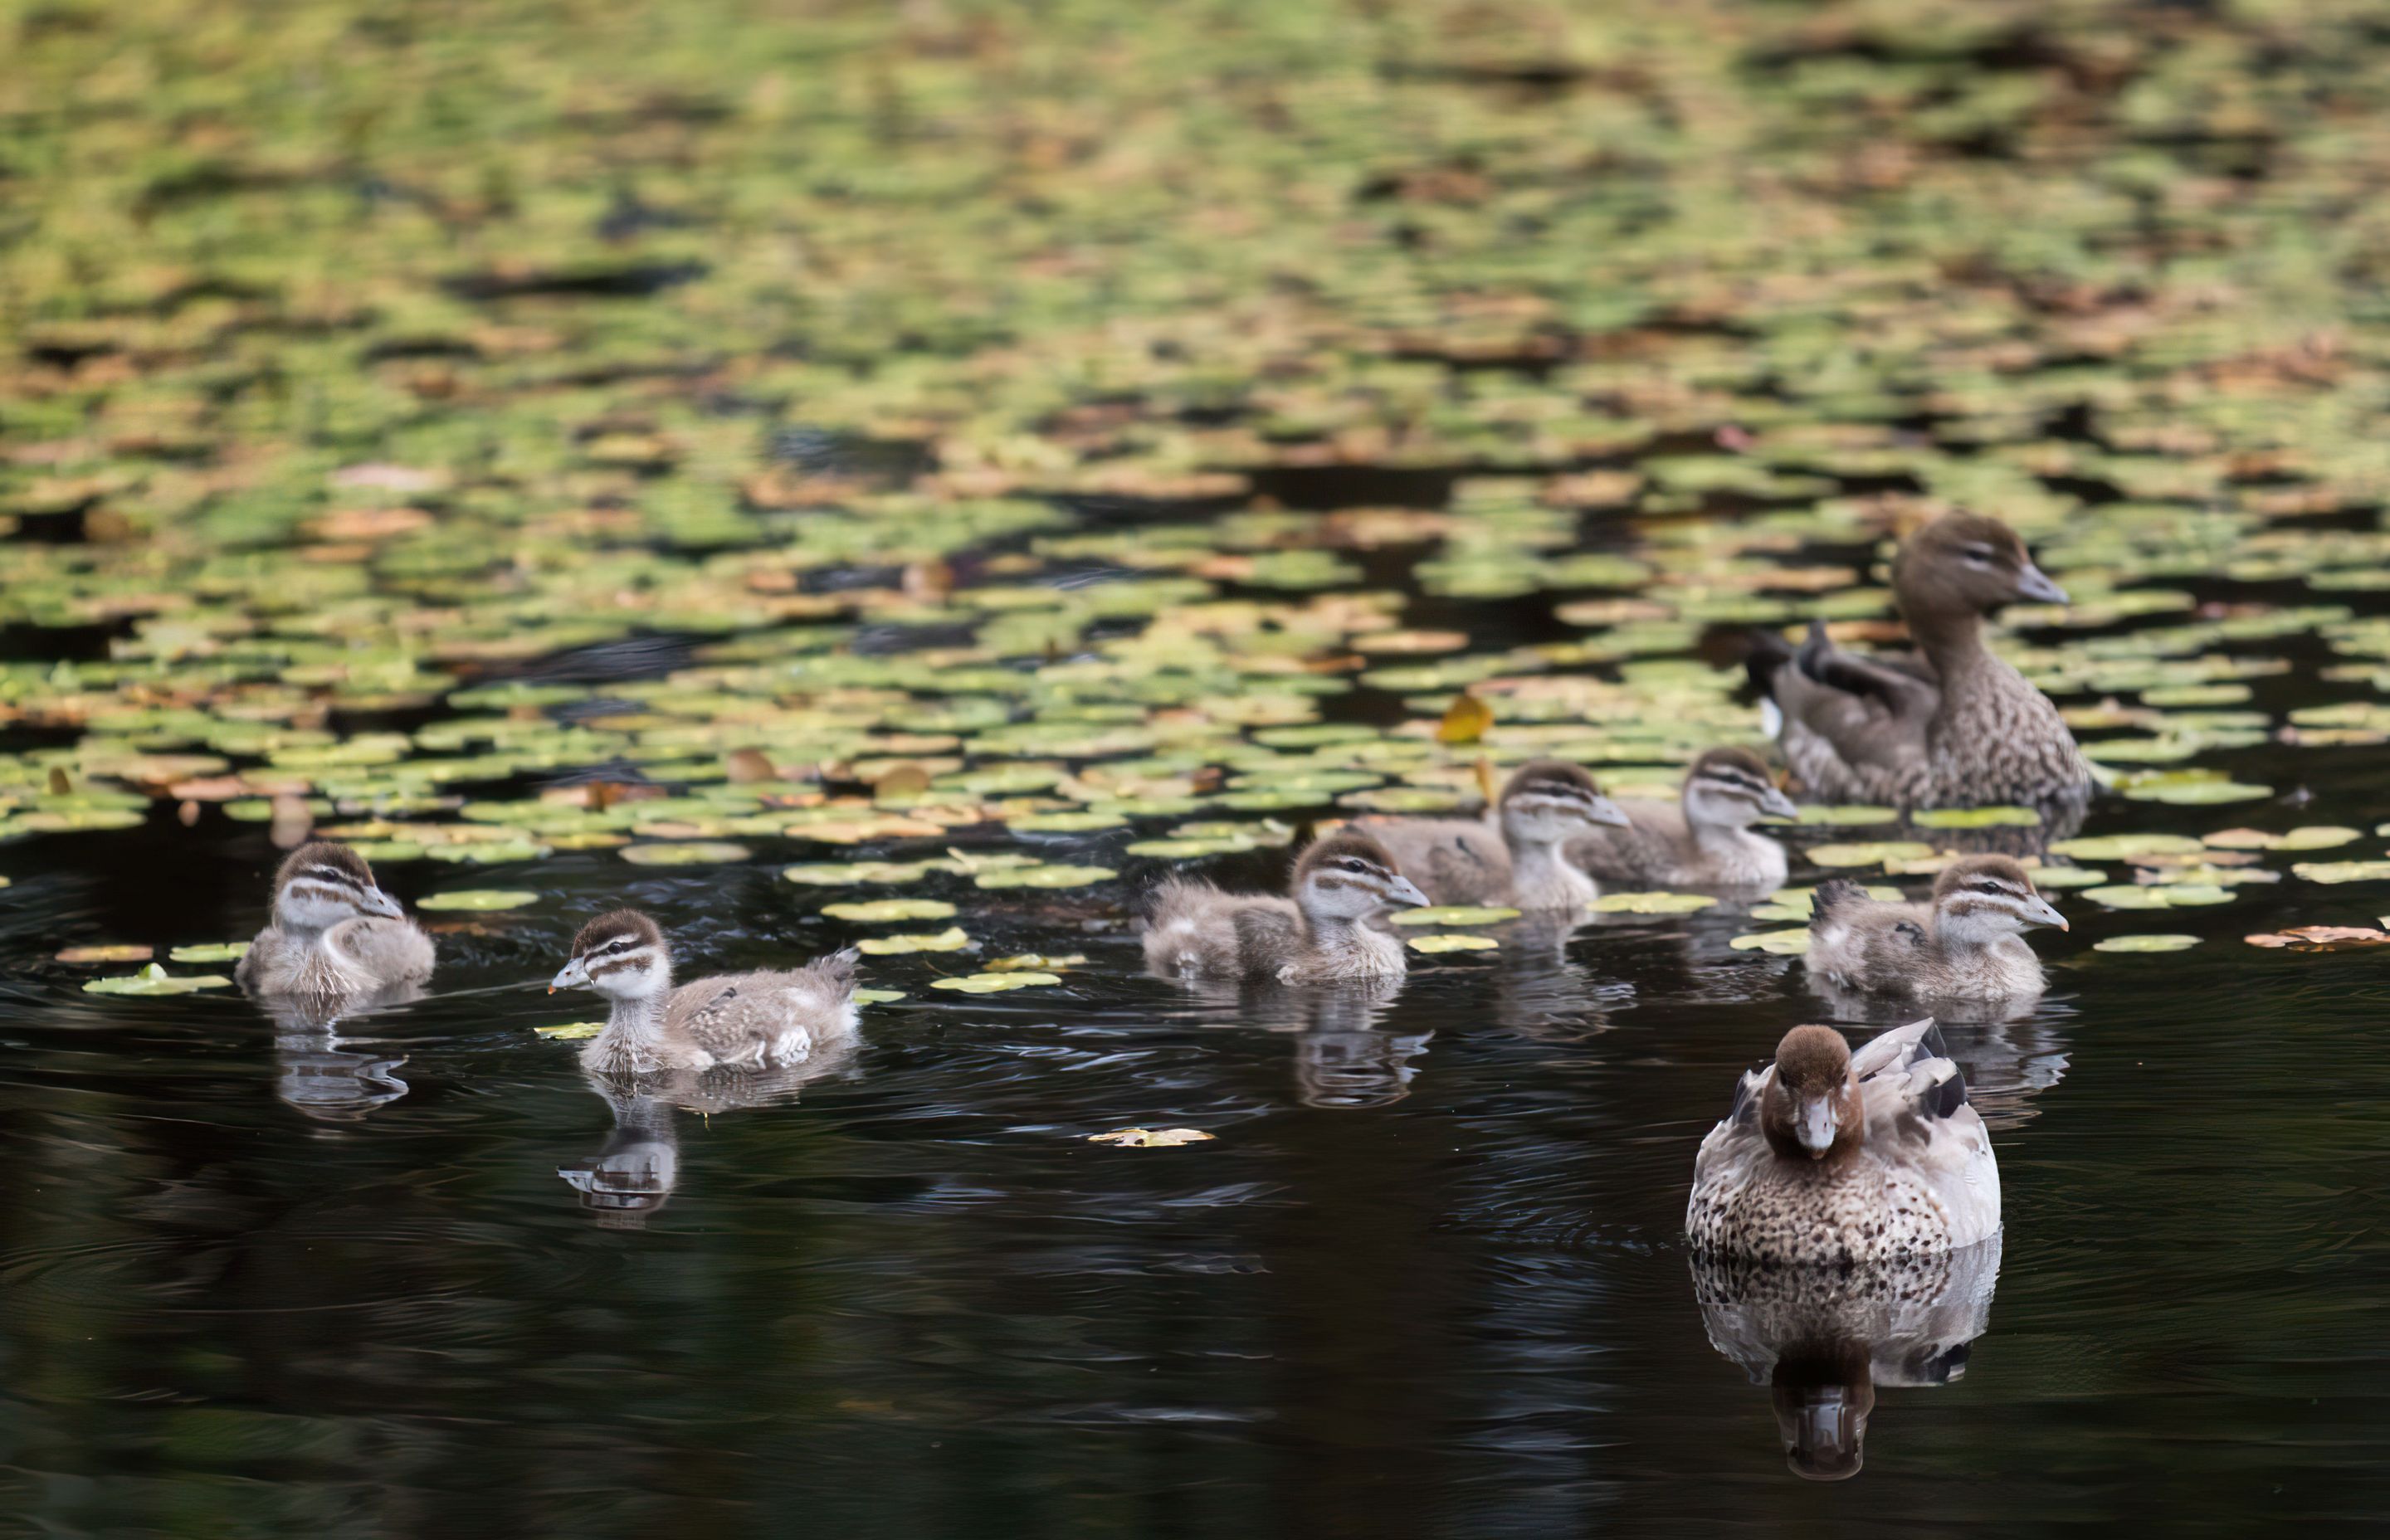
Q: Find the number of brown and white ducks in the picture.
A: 8